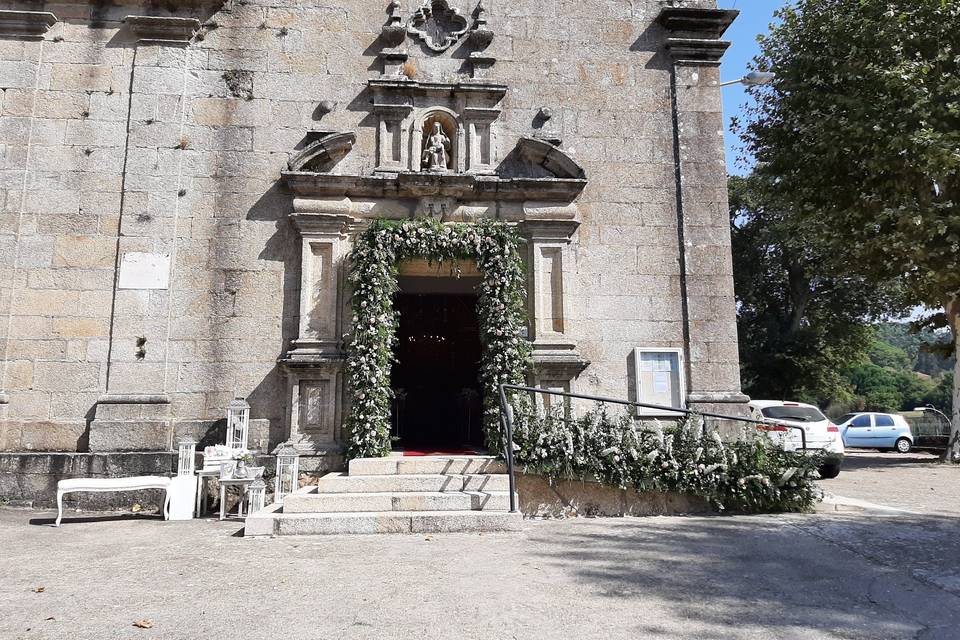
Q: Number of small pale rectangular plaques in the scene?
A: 1